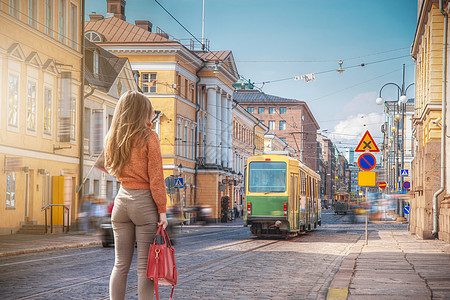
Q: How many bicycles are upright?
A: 0